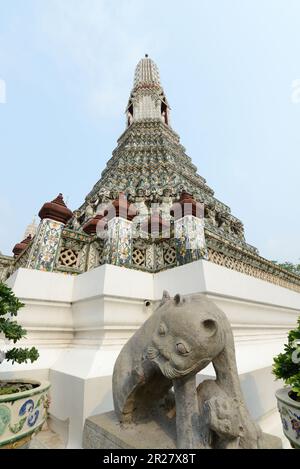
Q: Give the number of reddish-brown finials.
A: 6